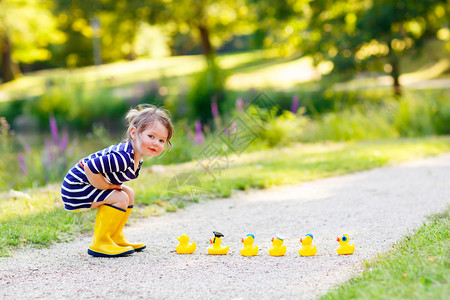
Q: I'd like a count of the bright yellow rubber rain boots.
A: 2